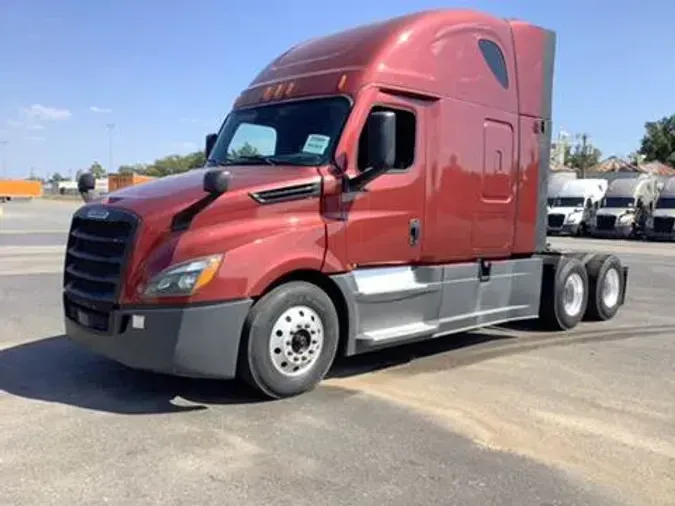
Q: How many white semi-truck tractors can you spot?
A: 3